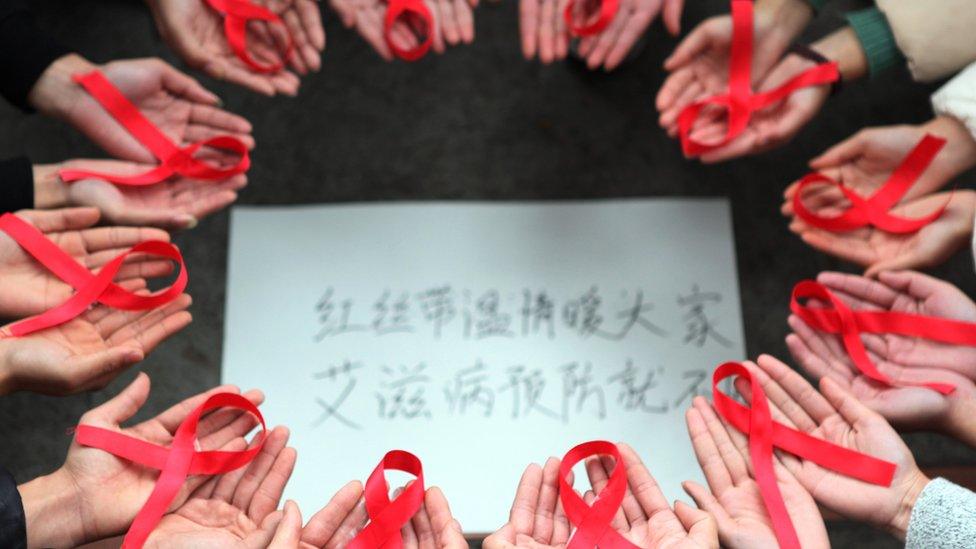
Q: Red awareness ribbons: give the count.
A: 12